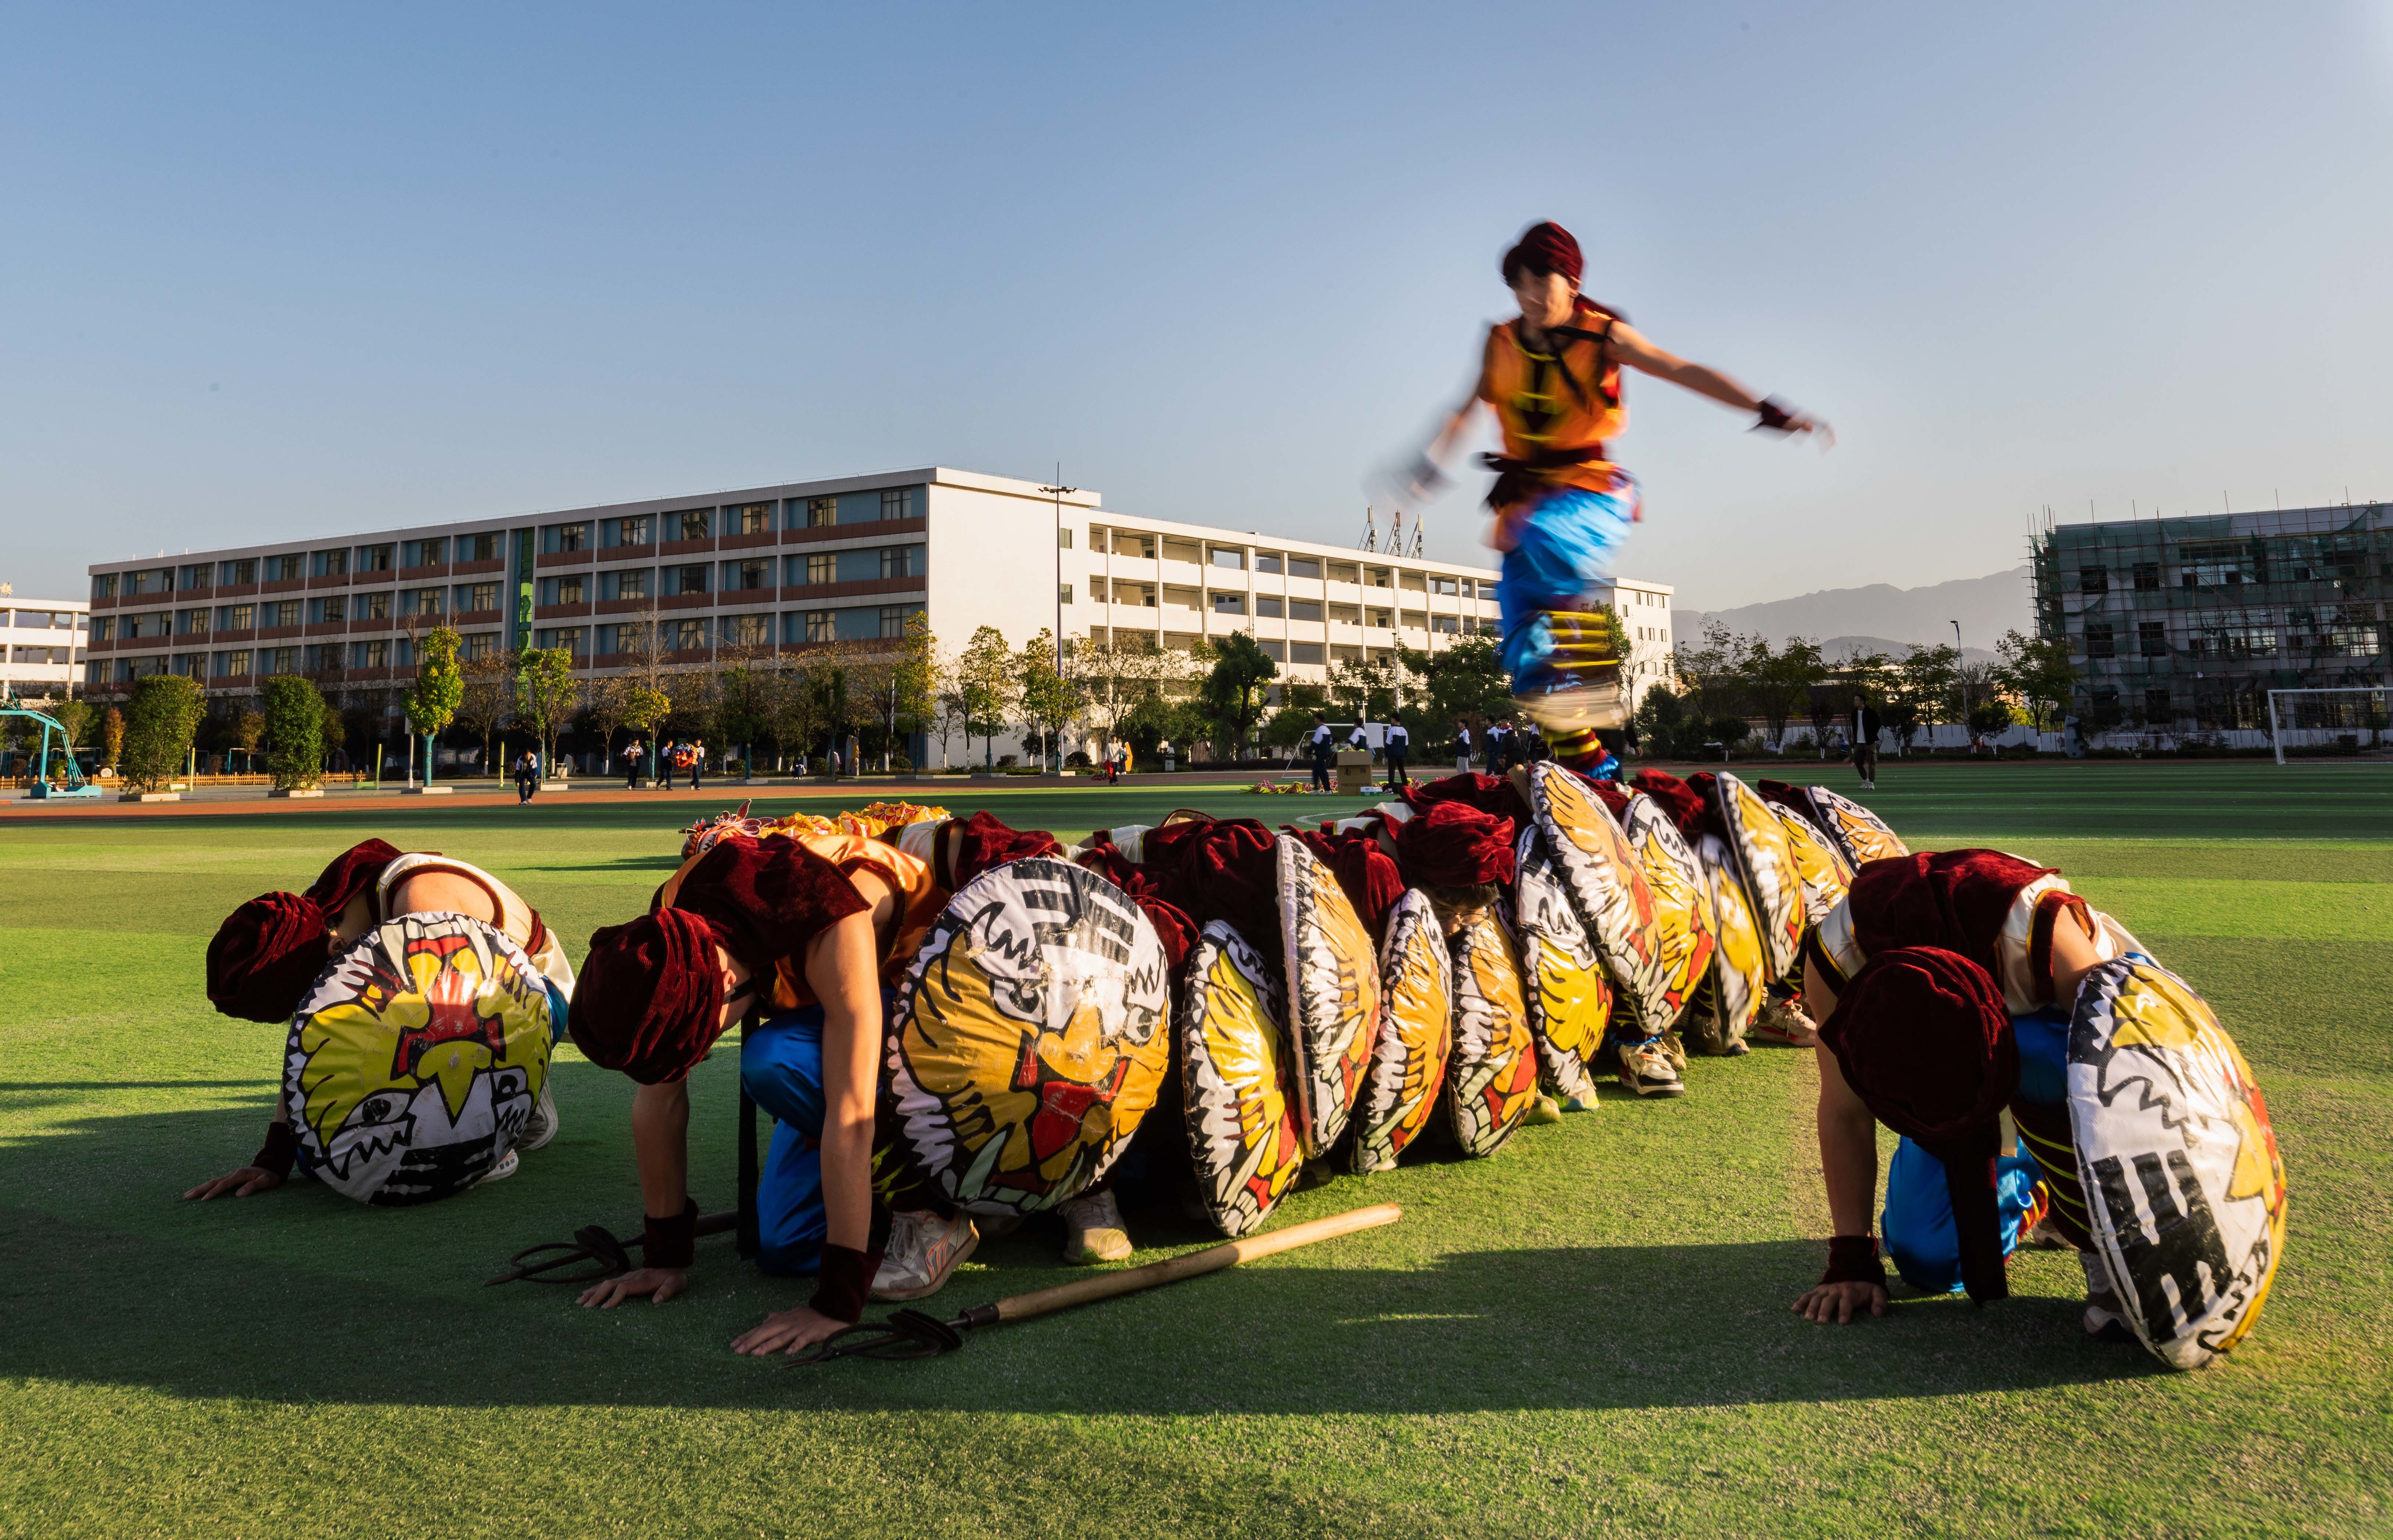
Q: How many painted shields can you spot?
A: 14